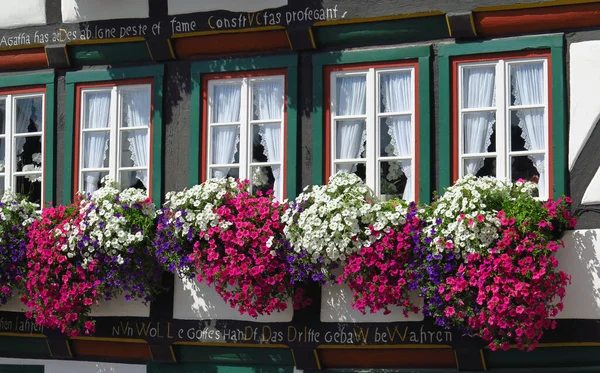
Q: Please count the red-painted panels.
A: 5